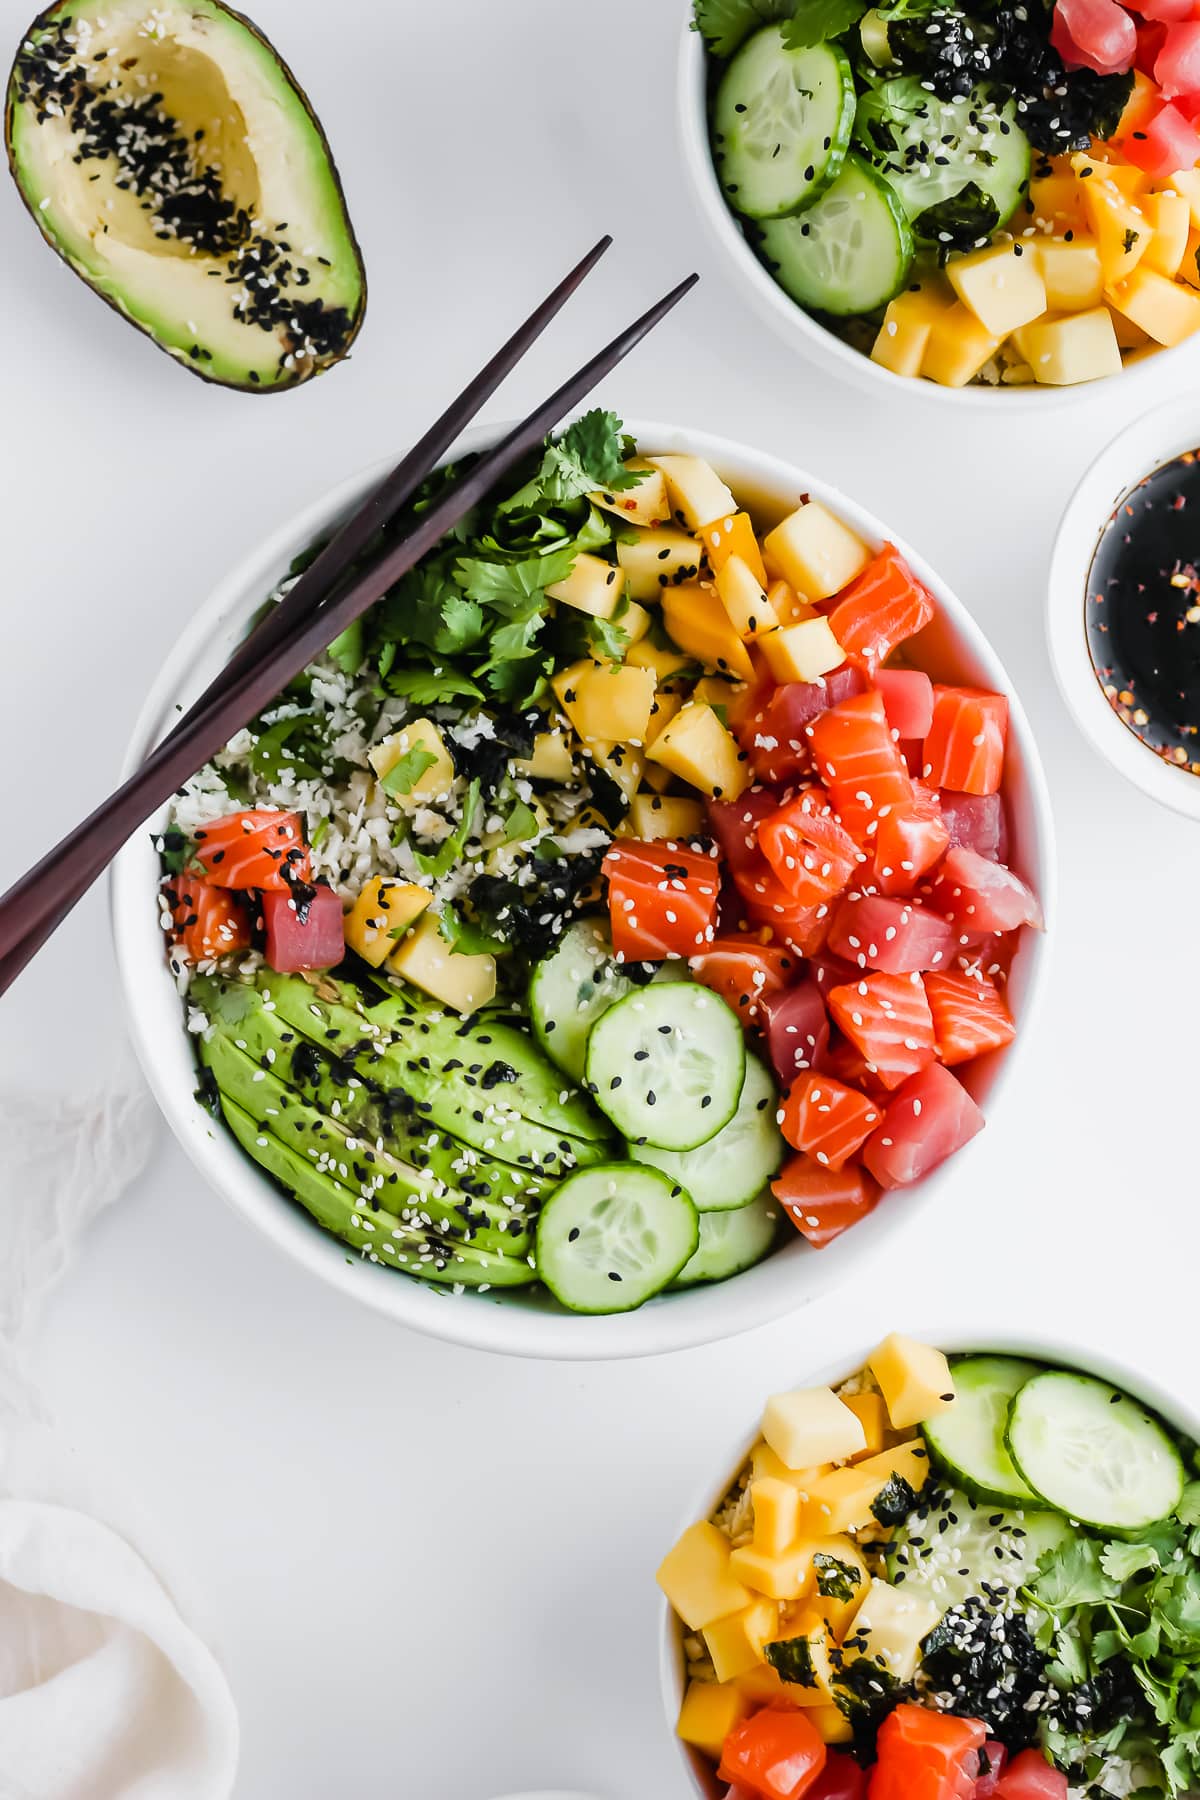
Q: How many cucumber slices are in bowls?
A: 11